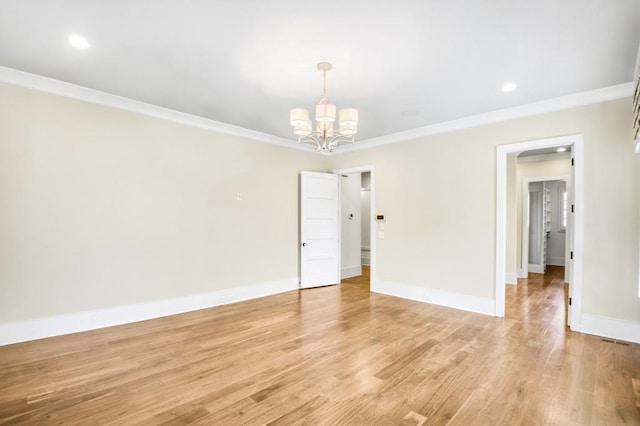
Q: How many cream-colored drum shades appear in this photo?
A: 6